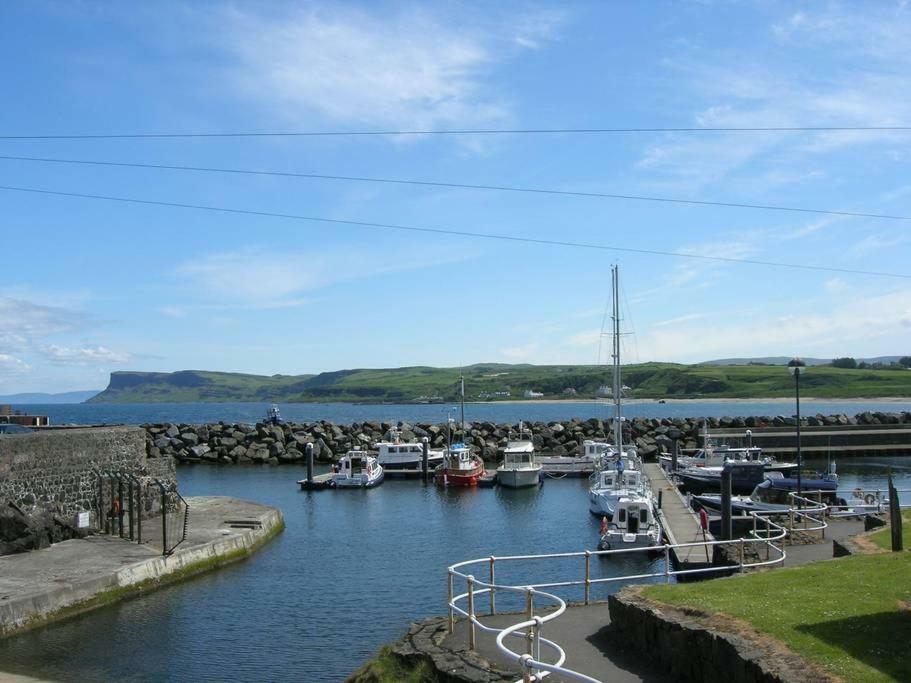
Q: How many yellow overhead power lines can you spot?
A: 0